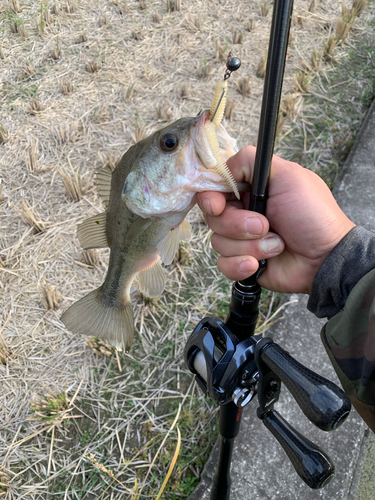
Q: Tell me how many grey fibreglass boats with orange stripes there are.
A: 0